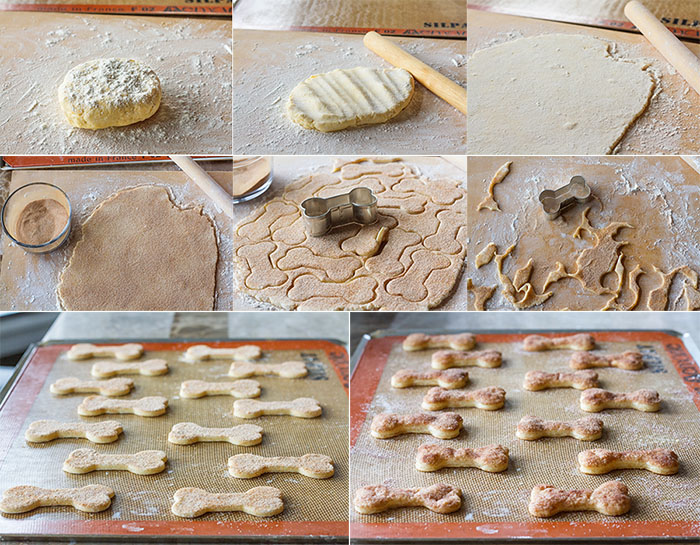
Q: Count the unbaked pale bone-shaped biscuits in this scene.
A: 14